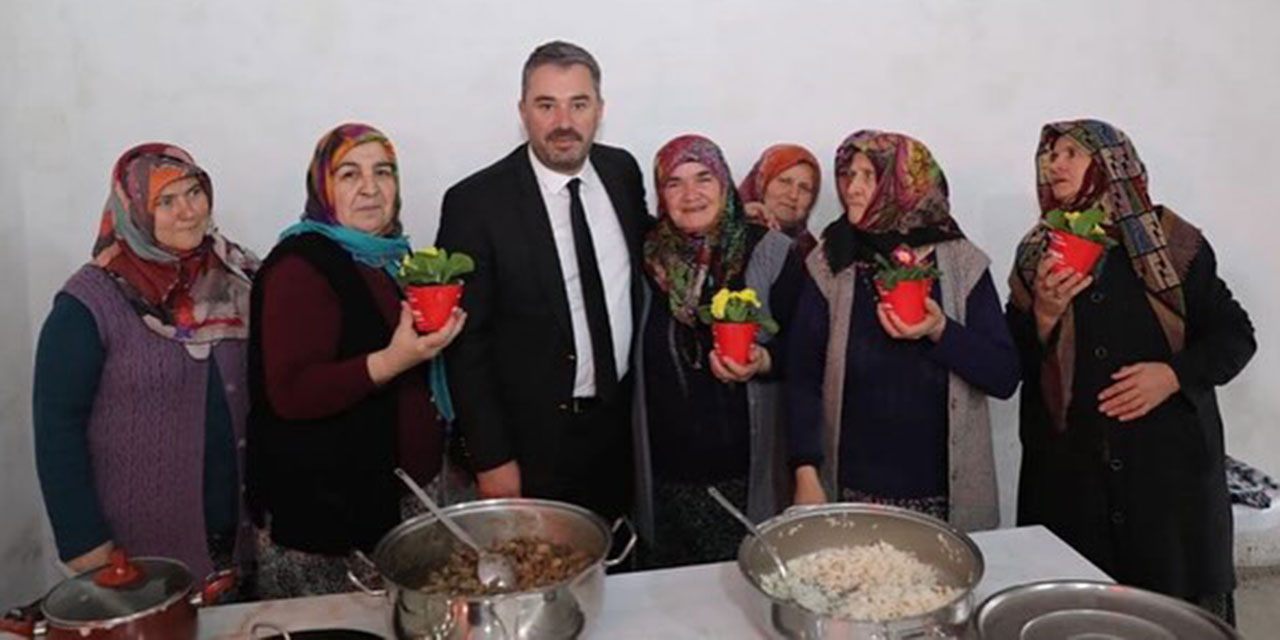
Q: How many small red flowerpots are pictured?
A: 4